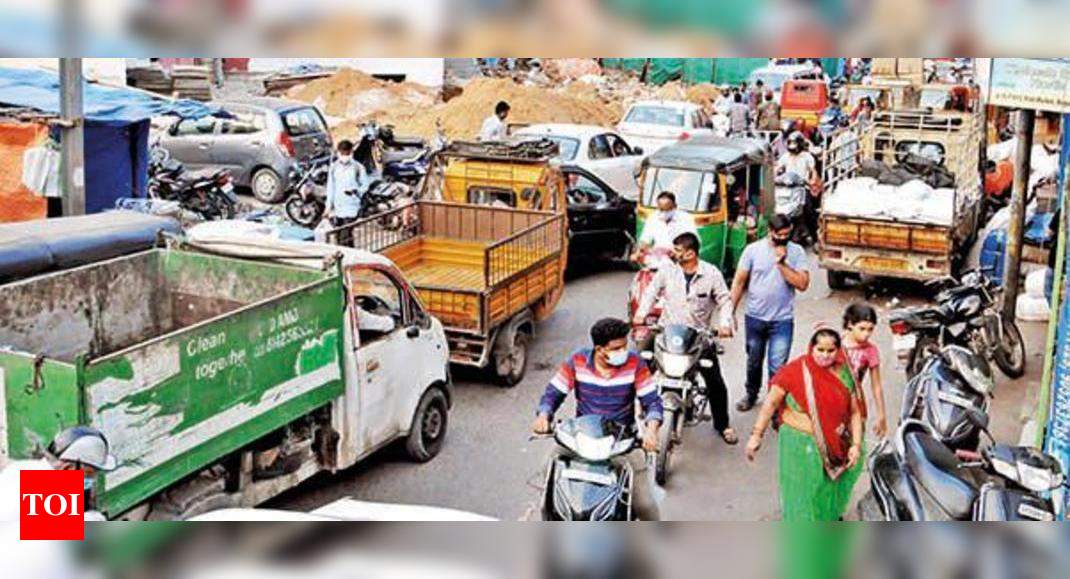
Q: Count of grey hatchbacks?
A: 1